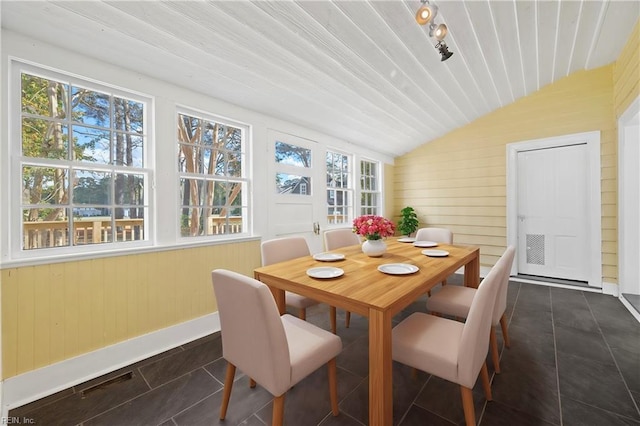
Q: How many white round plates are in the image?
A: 6